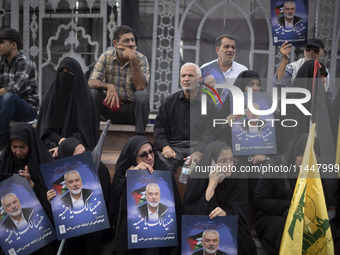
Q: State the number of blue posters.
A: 7